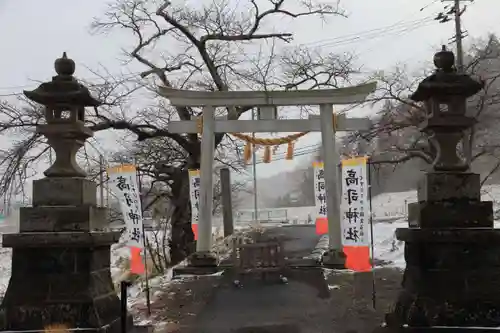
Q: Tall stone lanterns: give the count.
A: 2